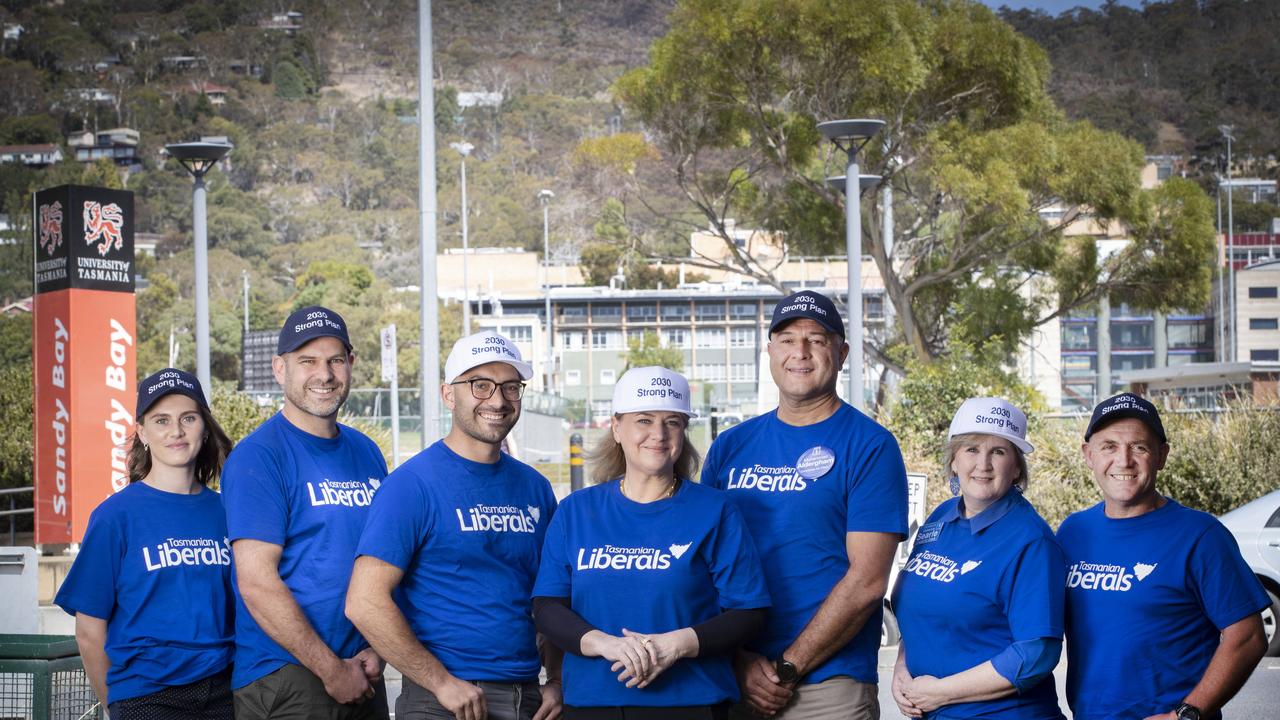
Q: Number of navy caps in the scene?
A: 4